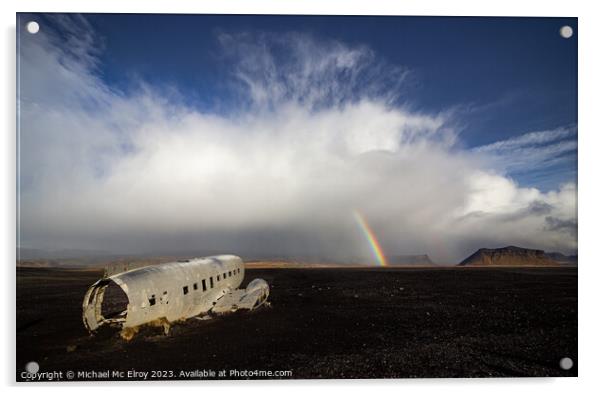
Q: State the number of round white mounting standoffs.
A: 4